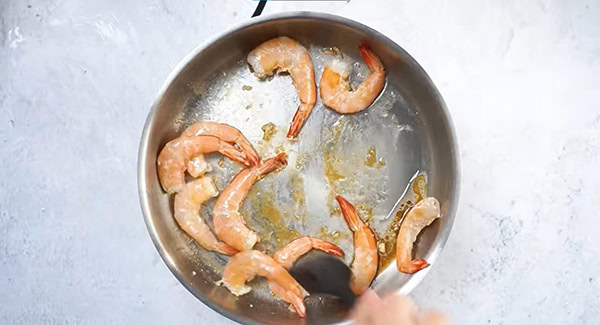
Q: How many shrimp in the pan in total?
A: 10